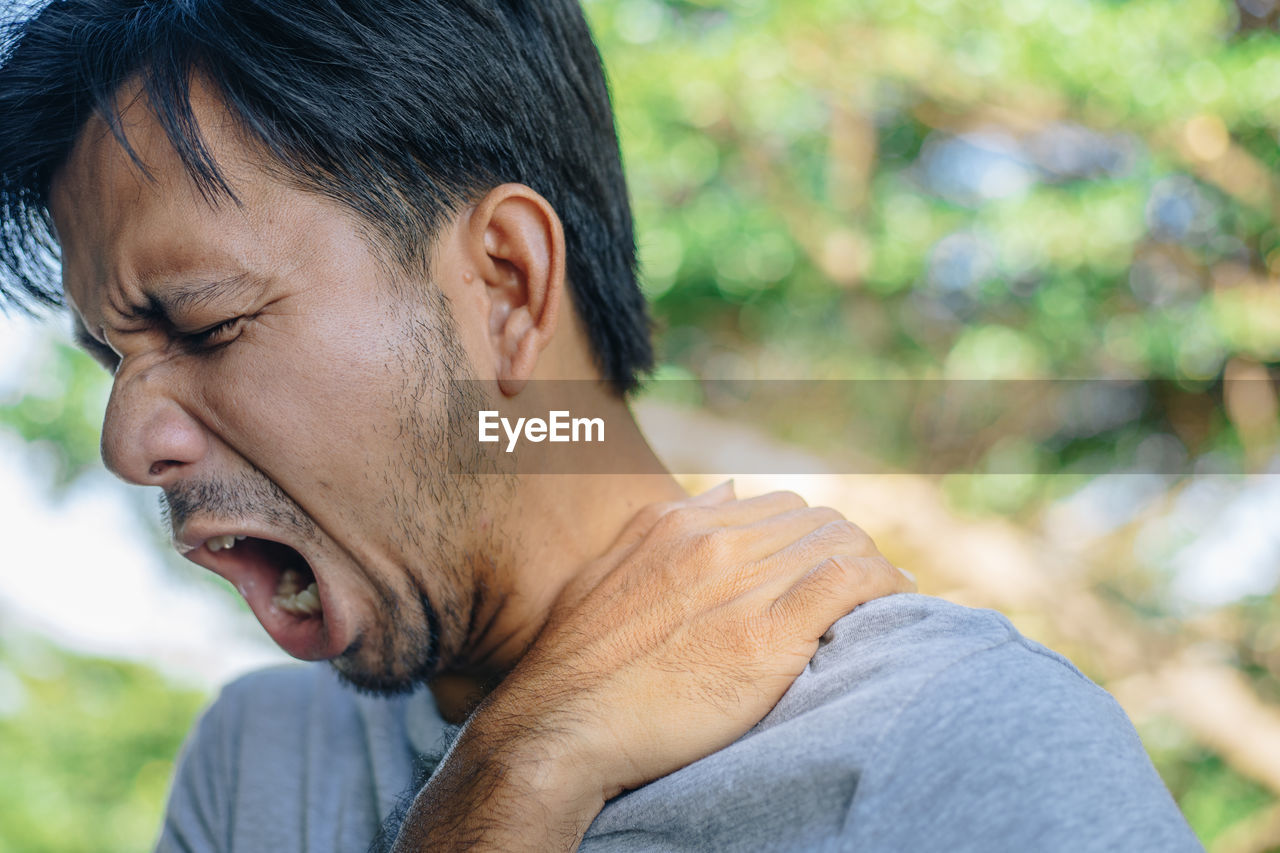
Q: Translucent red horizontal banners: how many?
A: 0